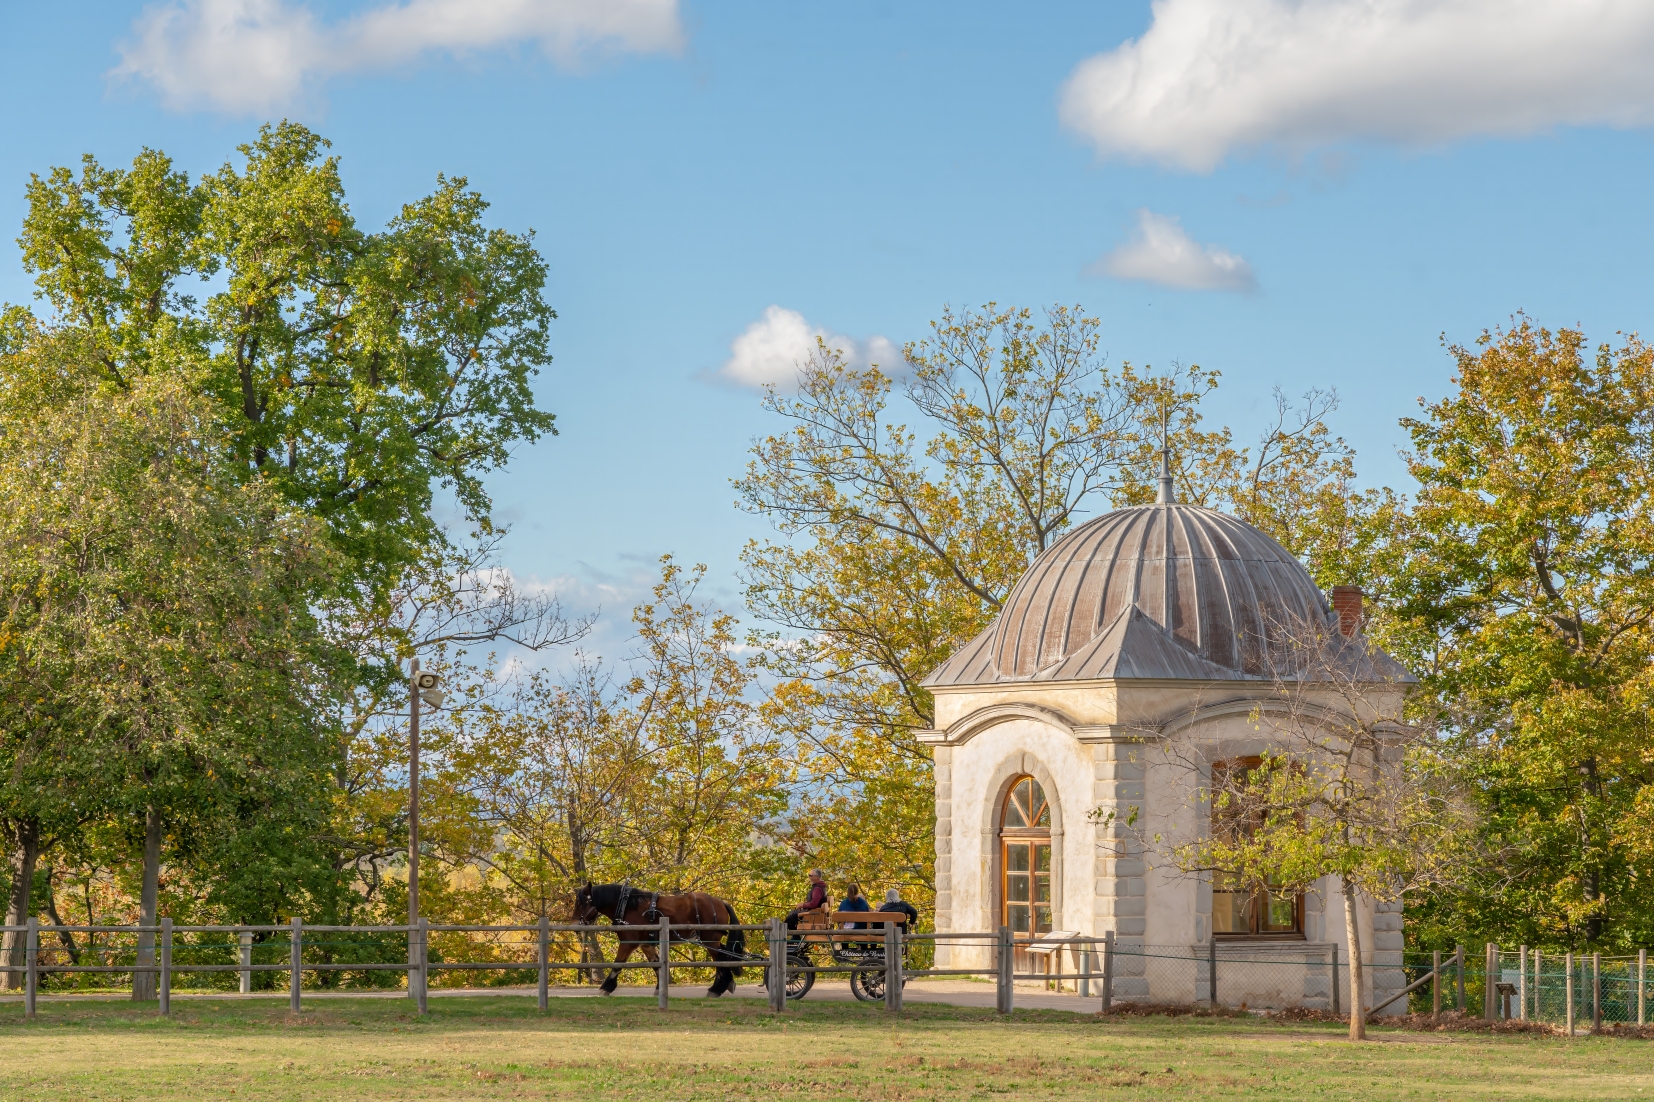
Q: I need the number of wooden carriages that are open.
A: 1